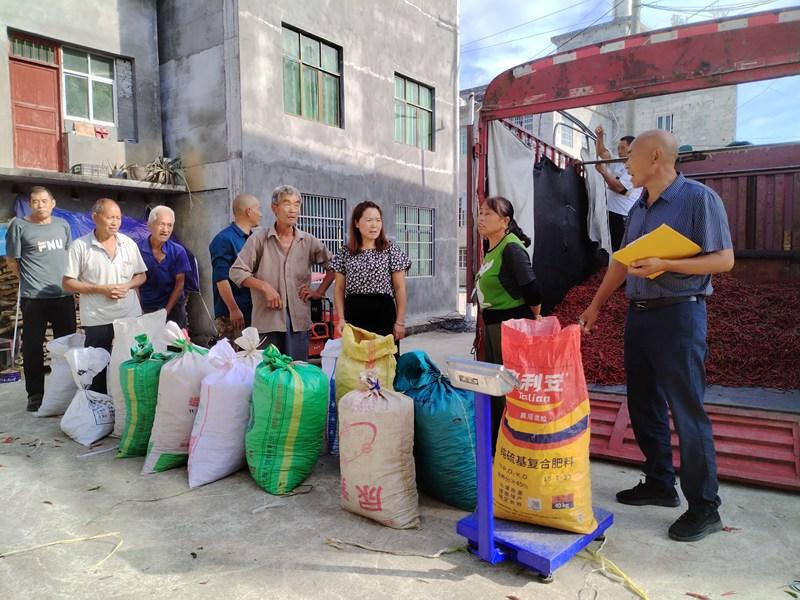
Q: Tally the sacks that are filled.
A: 13